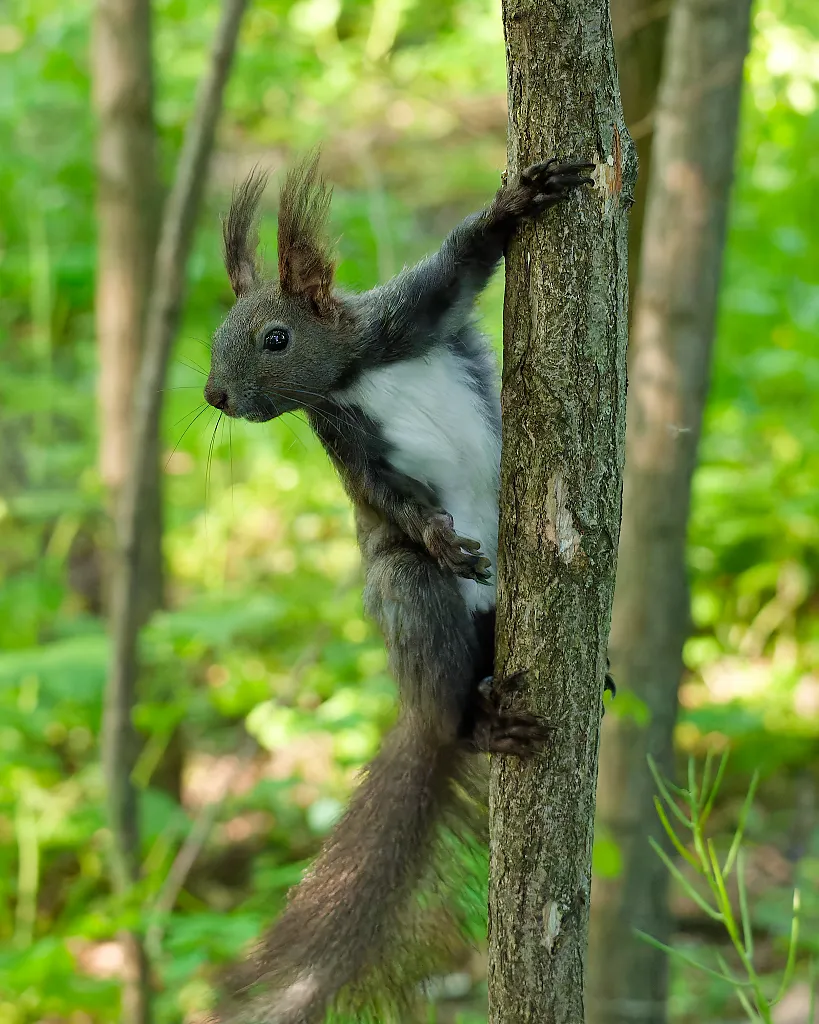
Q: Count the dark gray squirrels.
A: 1